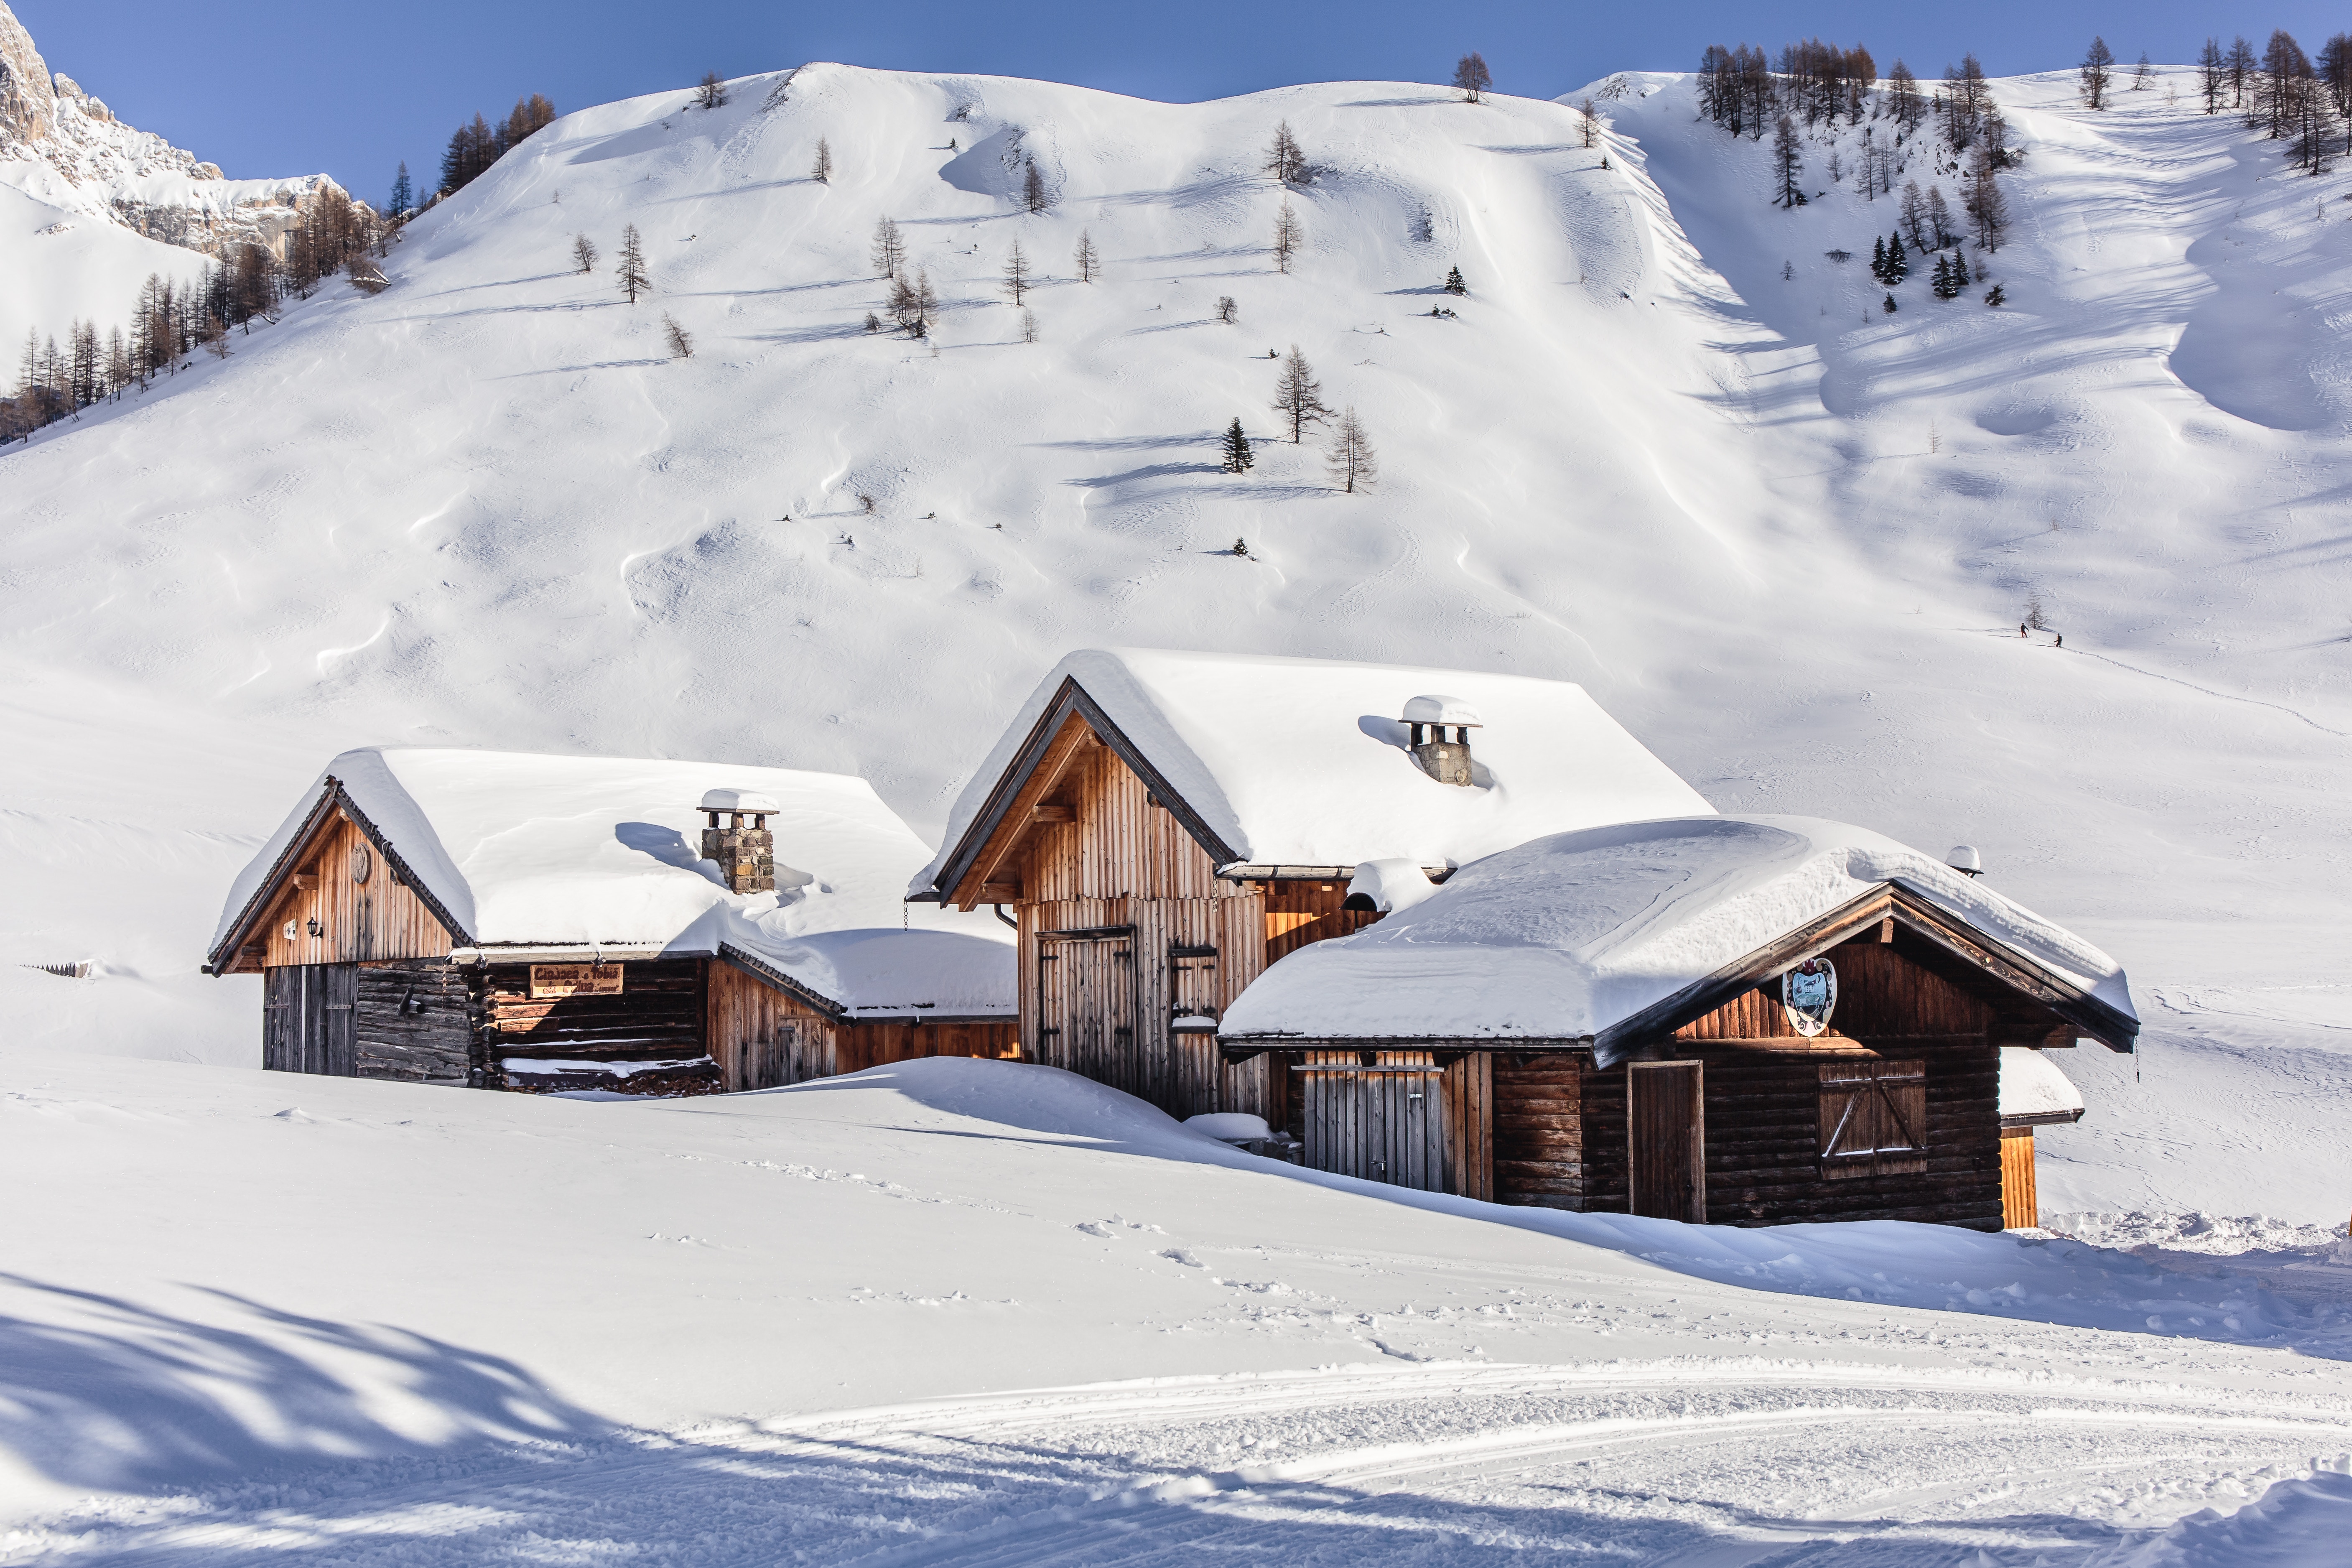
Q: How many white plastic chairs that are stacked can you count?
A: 0